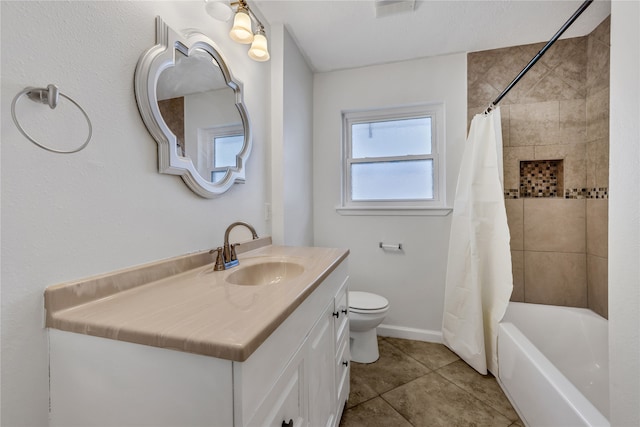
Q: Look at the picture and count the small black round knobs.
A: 4